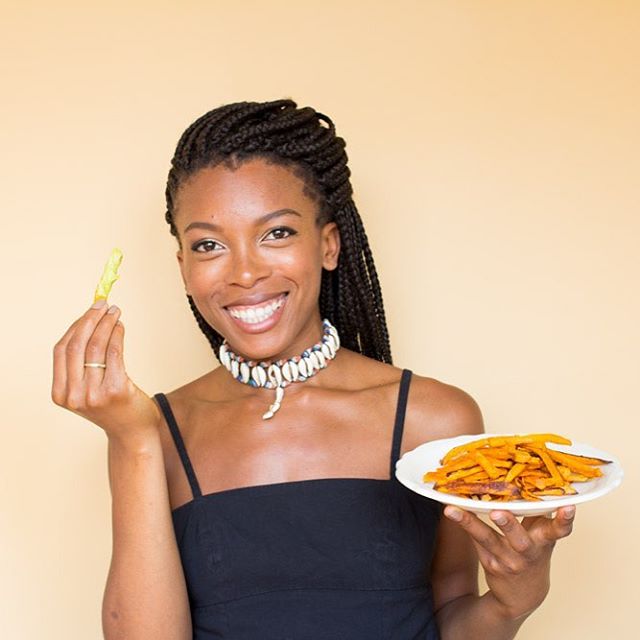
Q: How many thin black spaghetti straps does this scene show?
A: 2